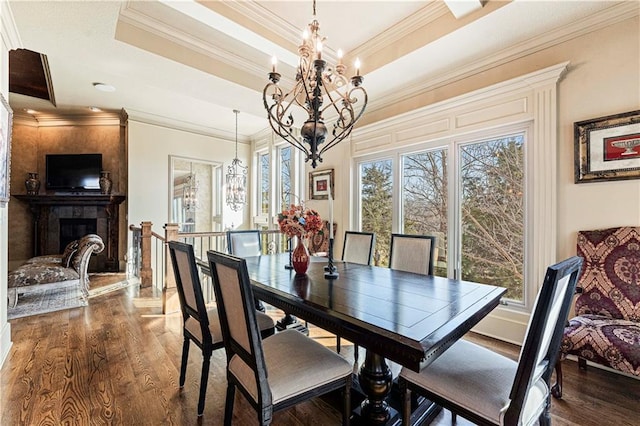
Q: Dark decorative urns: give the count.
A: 2